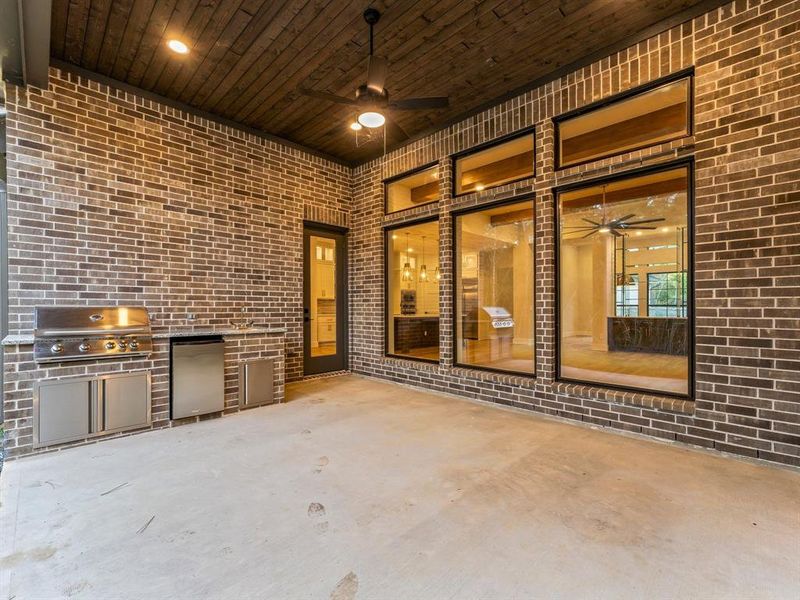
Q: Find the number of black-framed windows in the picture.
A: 6